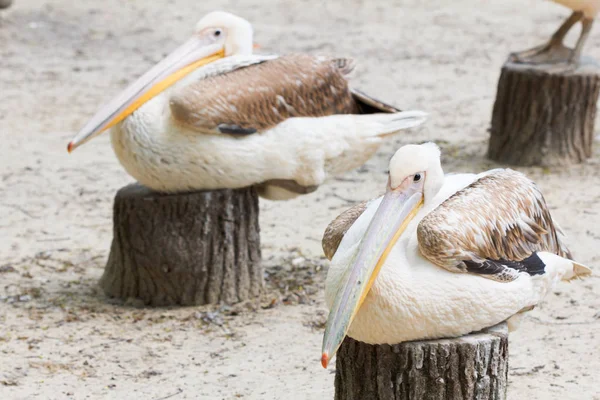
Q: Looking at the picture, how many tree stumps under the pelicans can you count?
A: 3